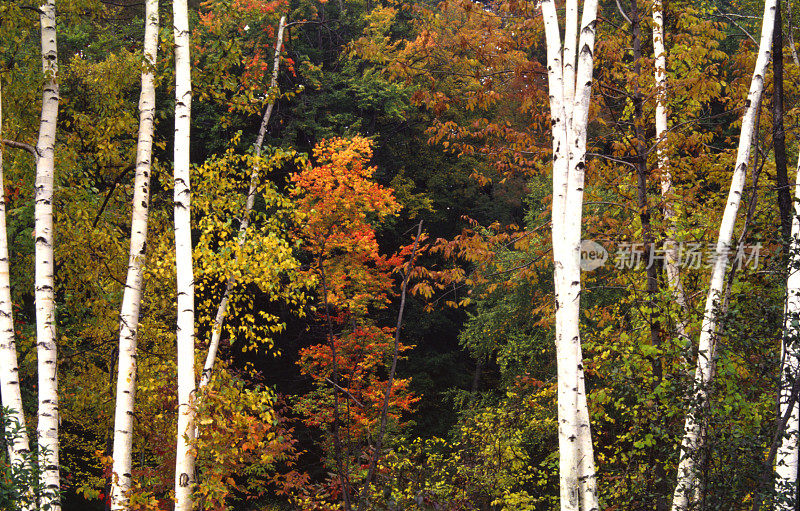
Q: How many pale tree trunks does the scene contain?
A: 11